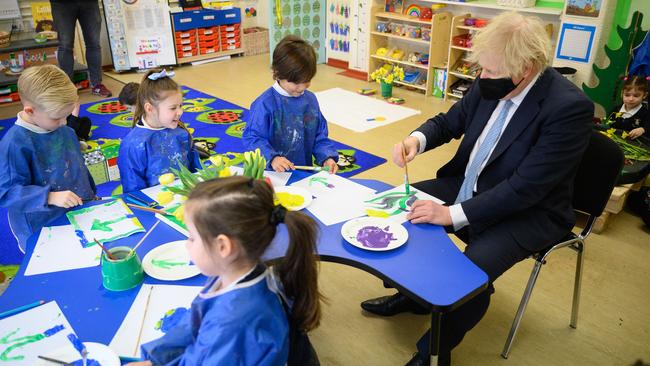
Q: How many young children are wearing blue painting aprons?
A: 4